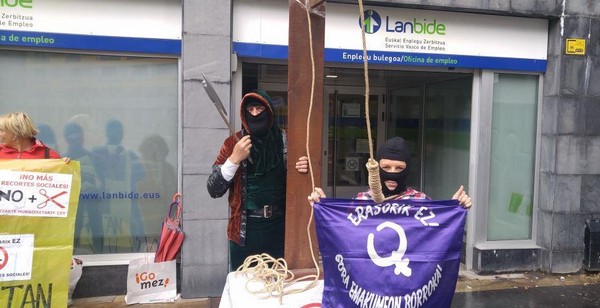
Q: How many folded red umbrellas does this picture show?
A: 1